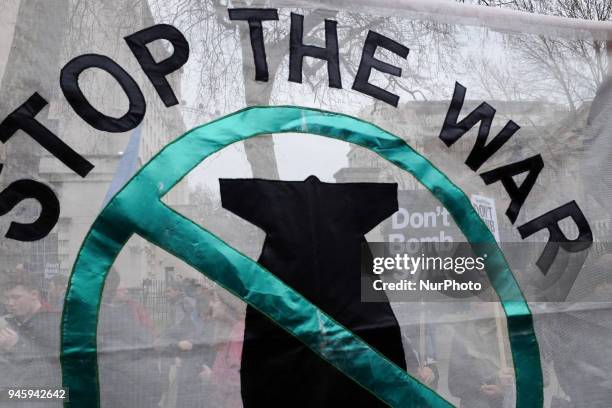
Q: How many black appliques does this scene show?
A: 11